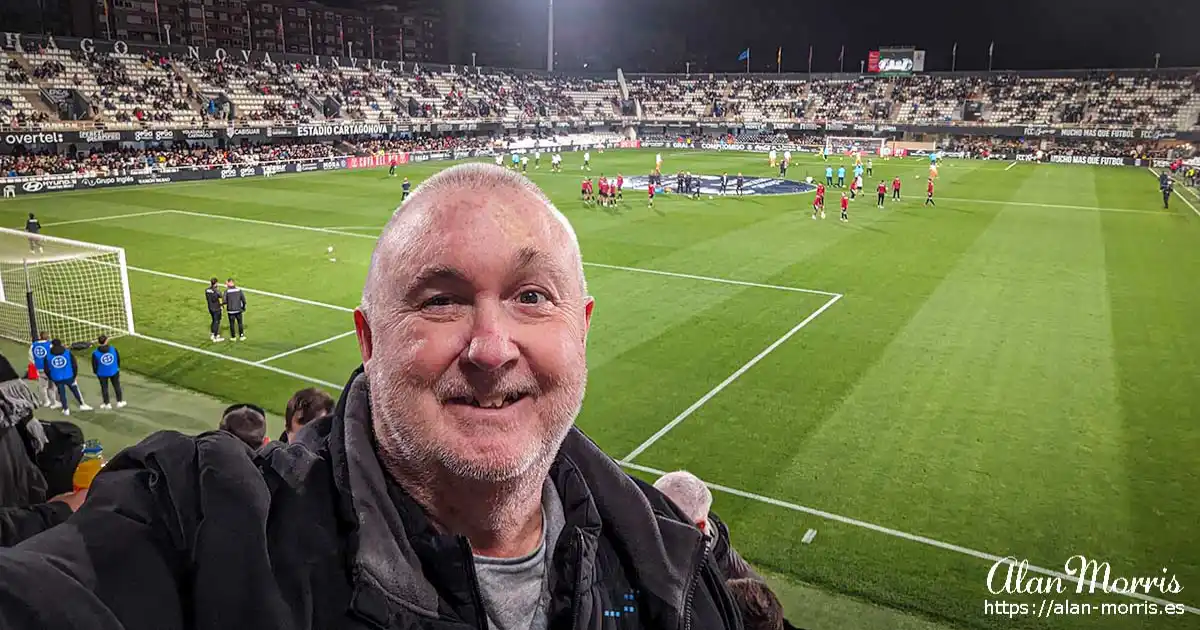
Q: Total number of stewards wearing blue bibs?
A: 3